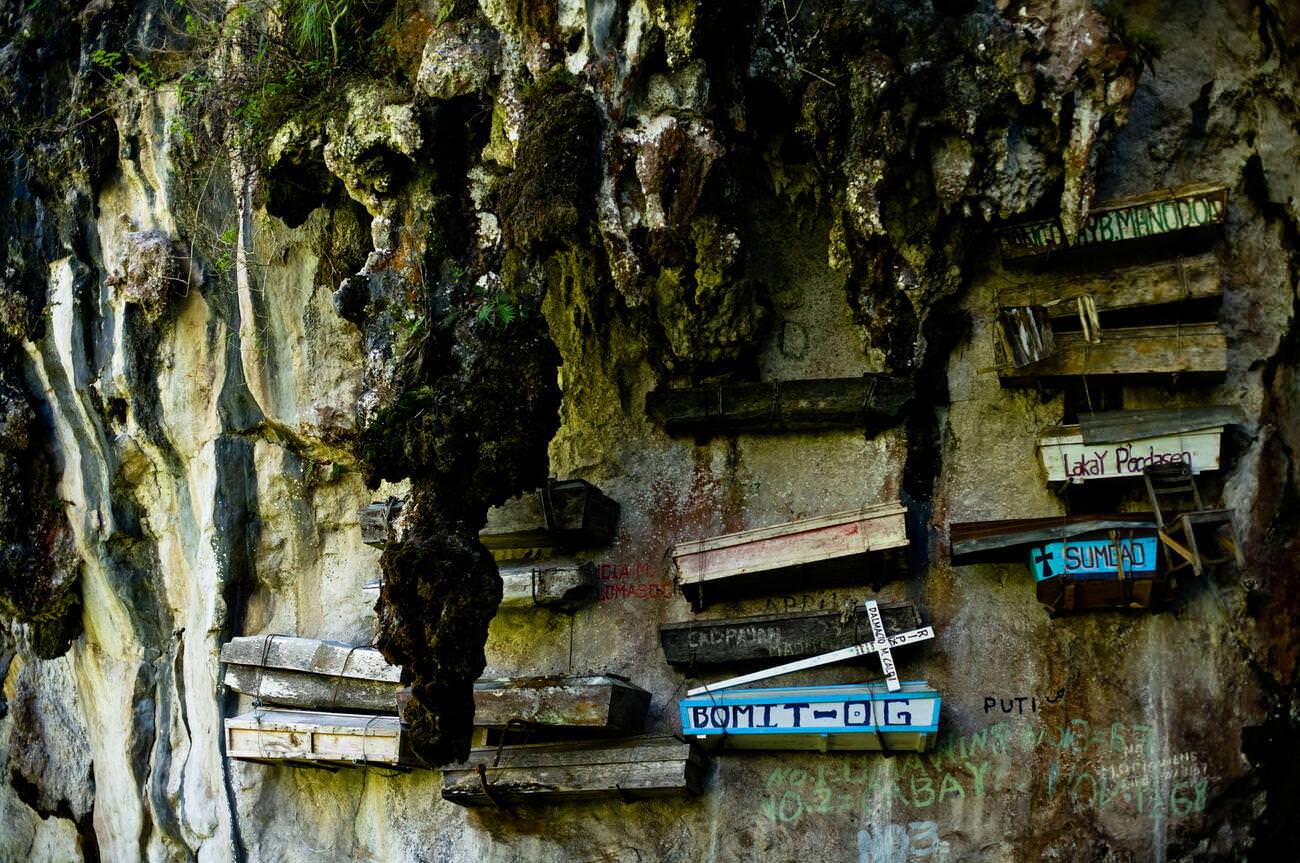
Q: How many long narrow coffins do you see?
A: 15